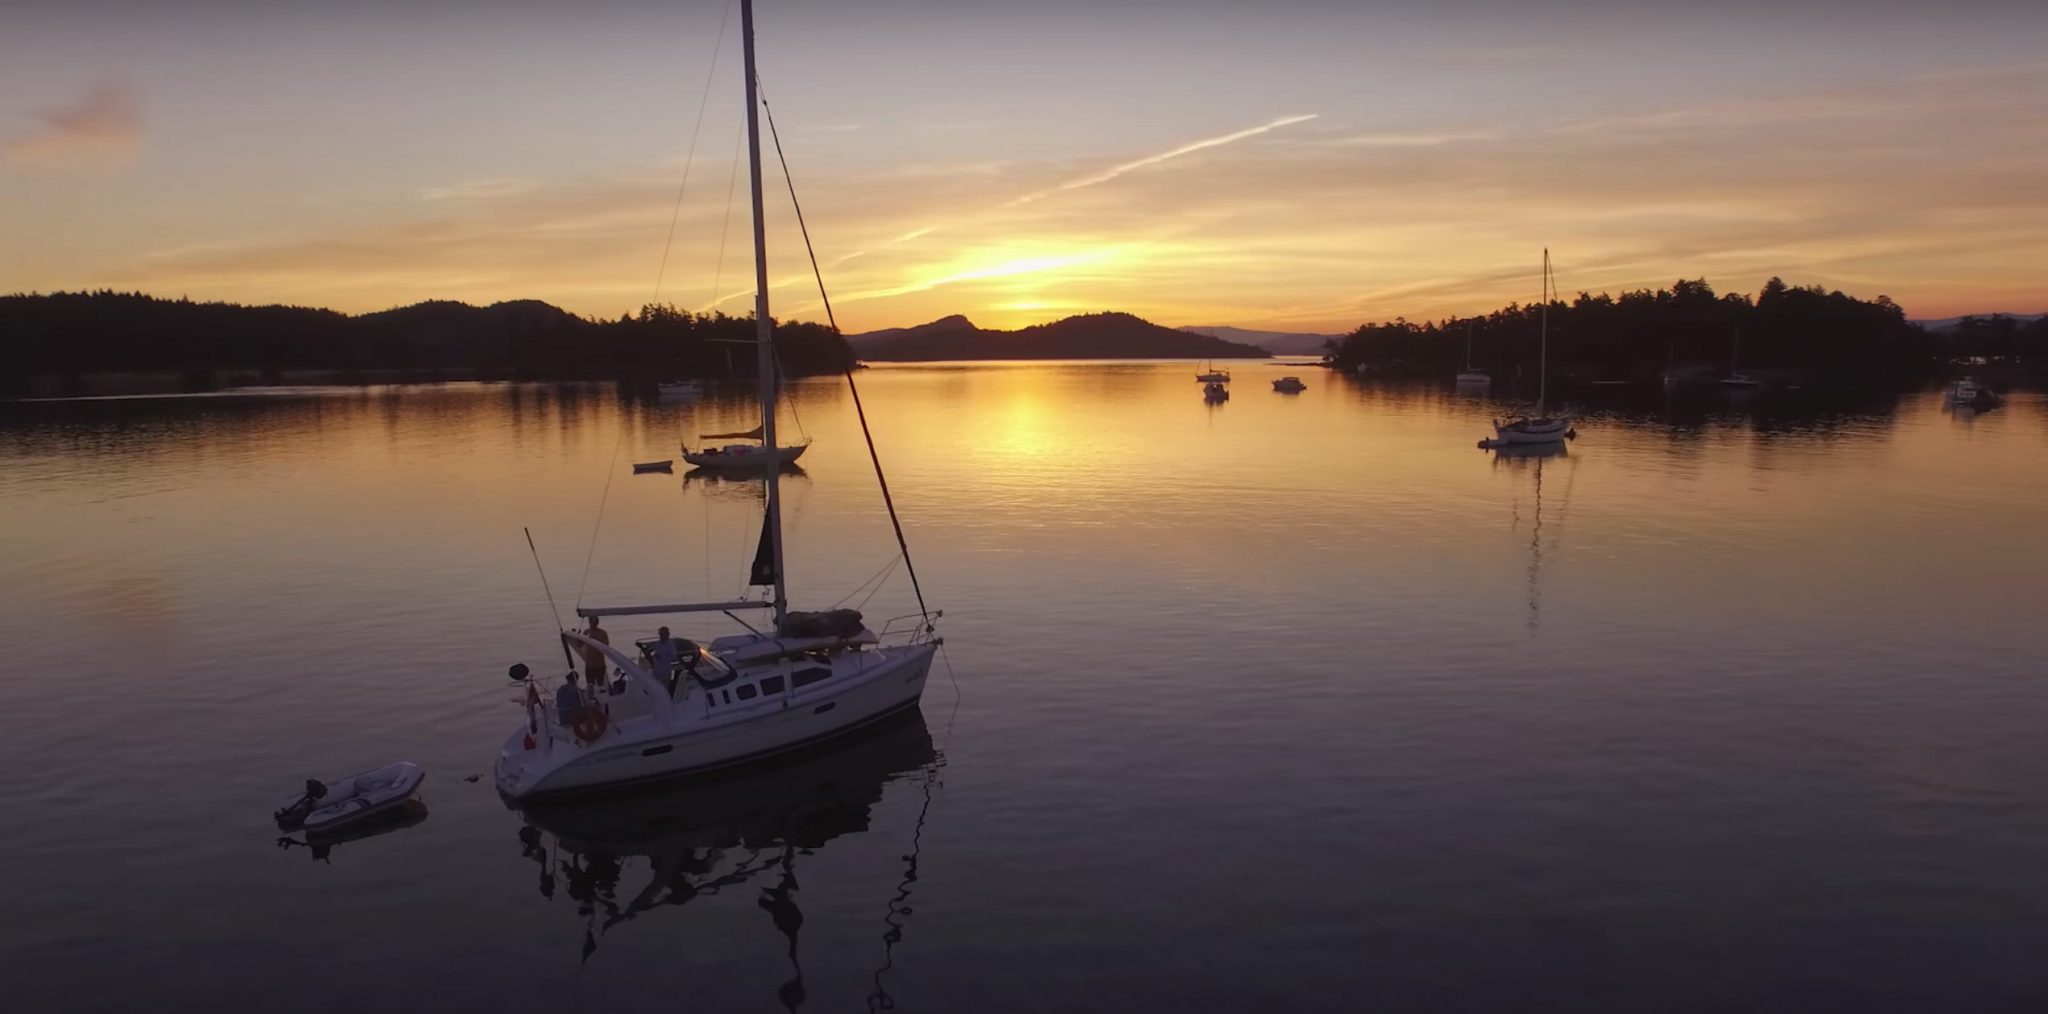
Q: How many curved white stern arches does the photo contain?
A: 1